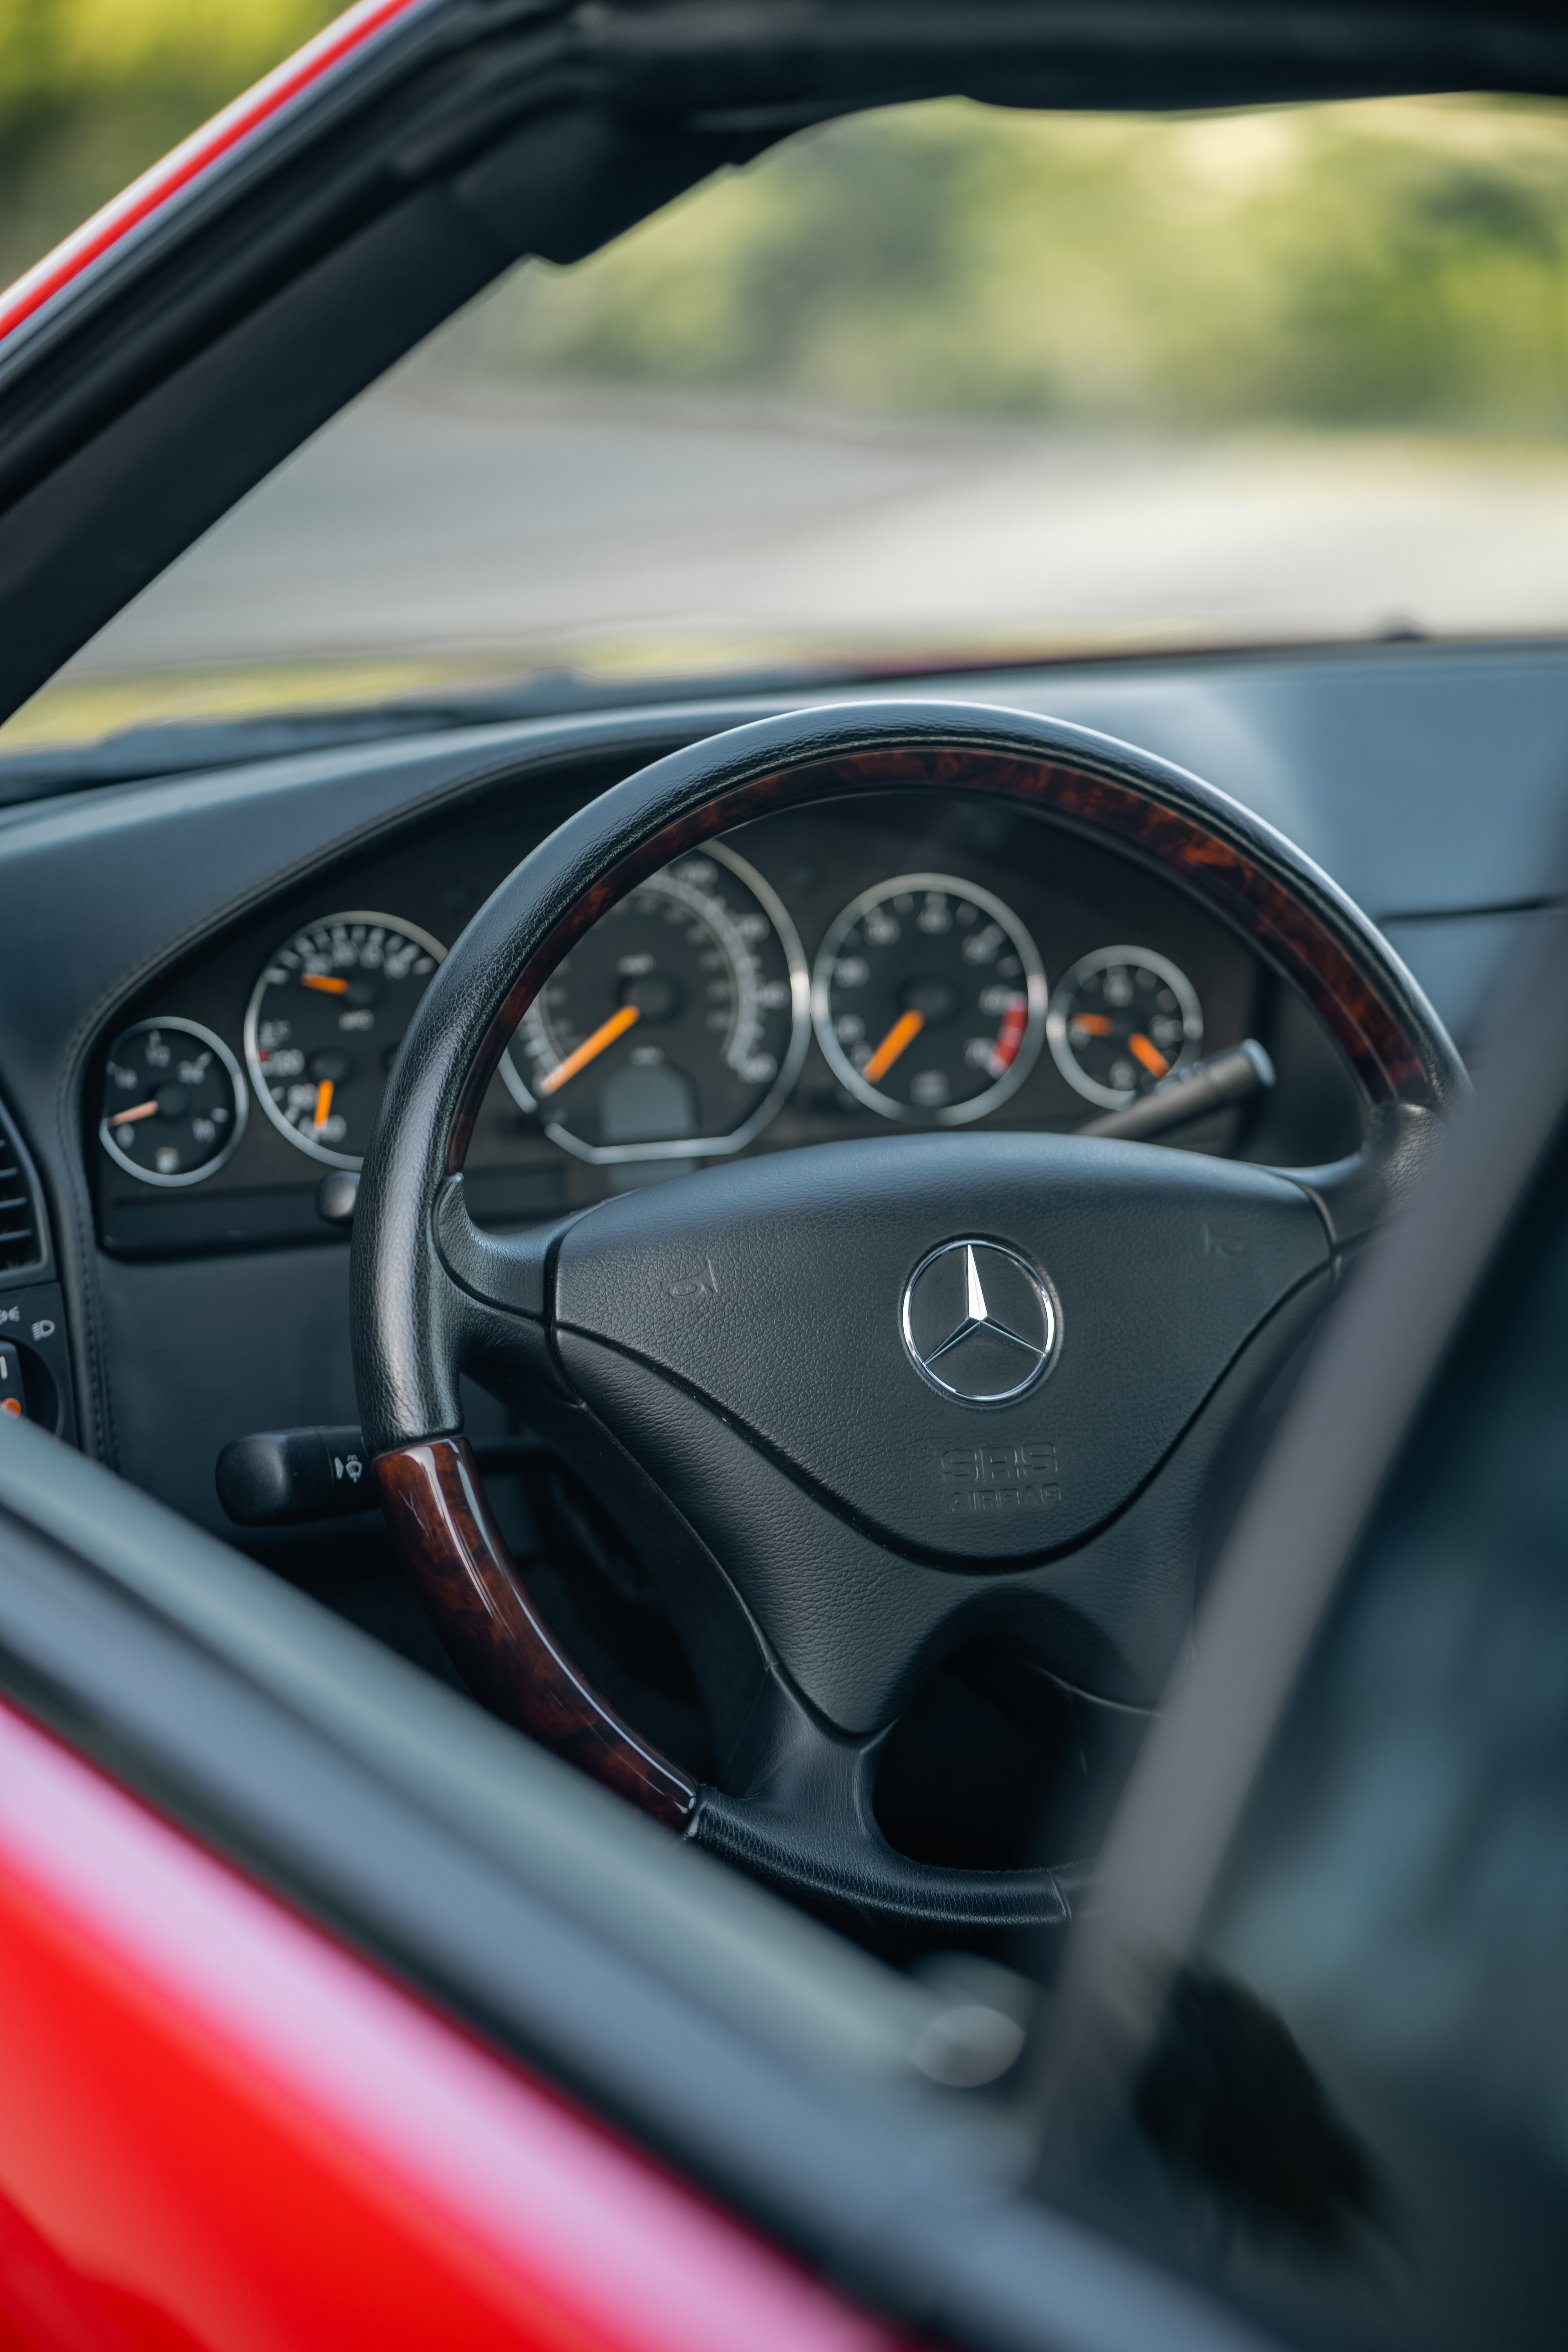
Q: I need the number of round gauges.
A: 5